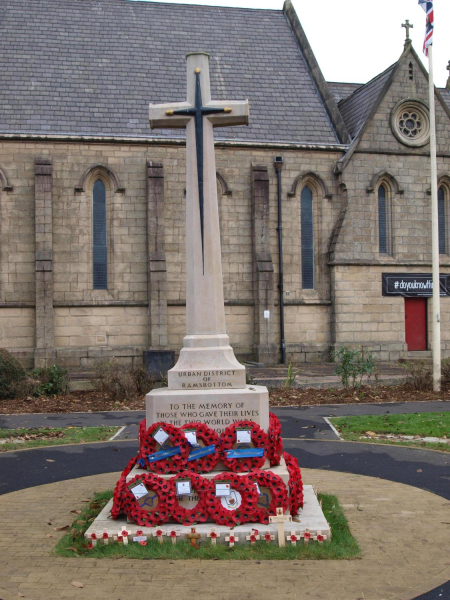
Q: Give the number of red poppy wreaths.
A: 11